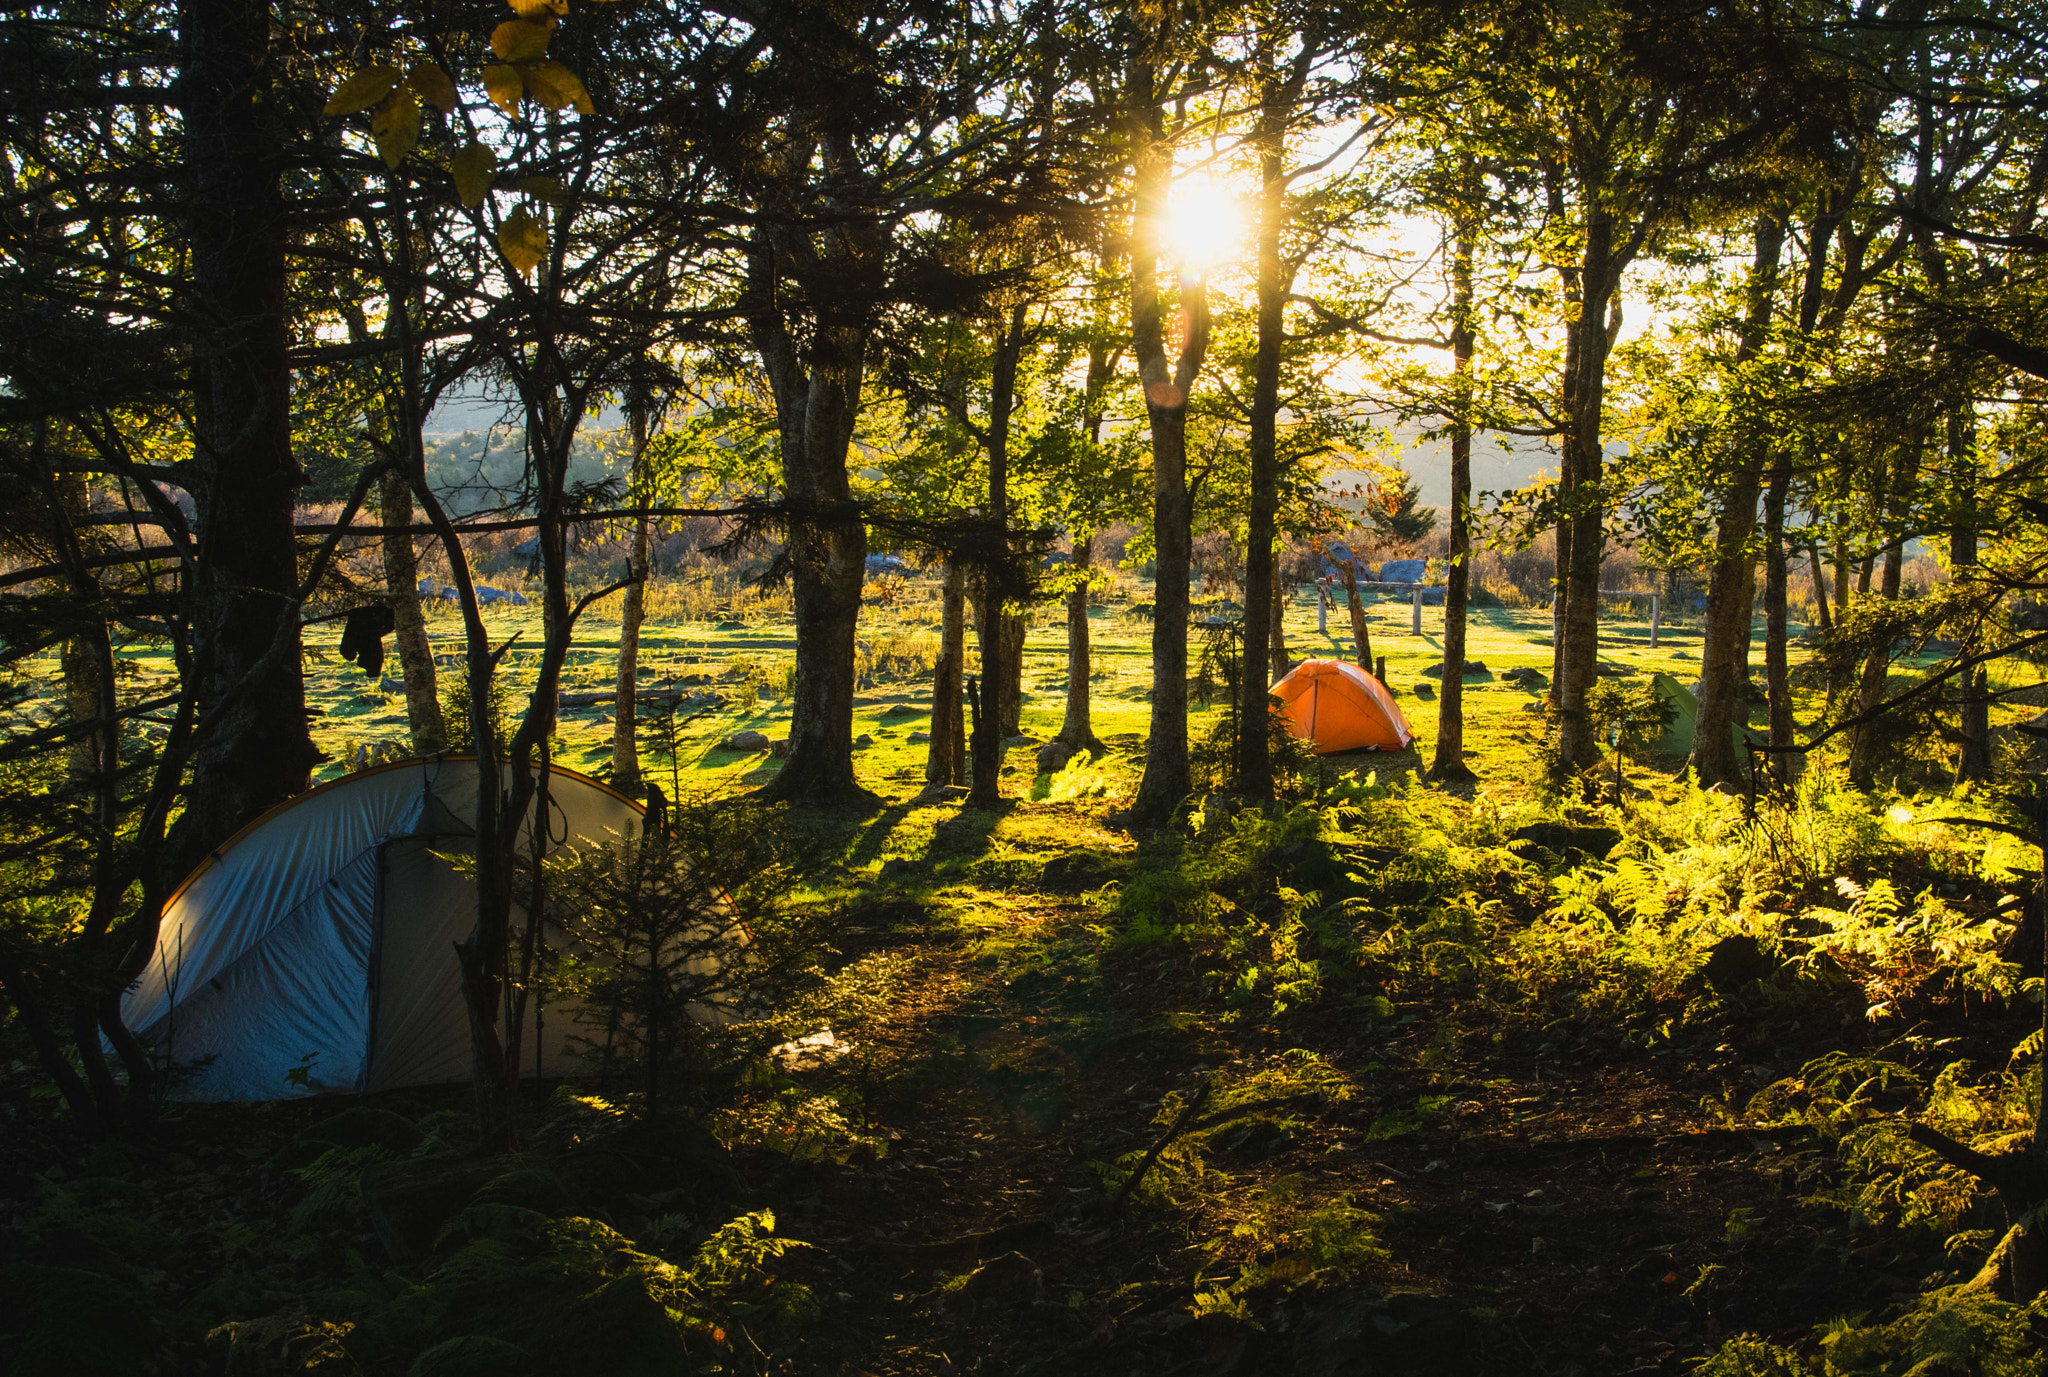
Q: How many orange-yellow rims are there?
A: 1